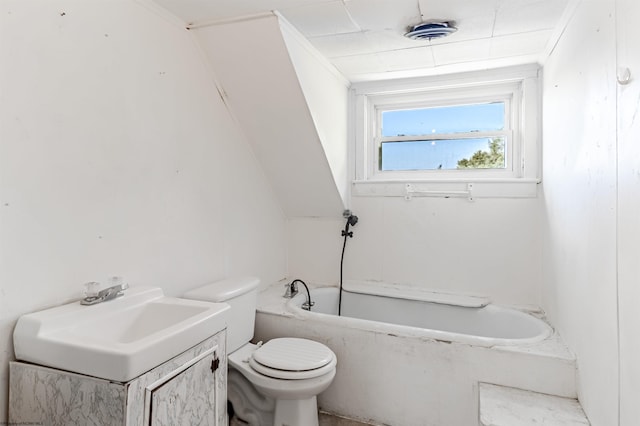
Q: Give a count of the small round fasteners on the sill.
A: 4